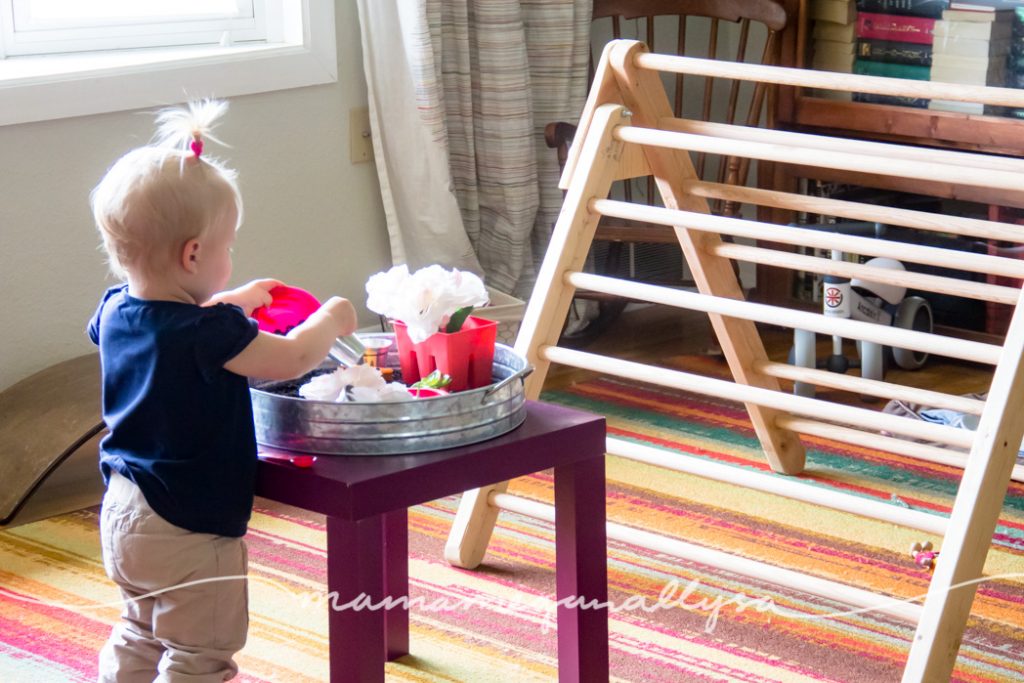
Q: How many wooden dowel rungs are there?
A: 12